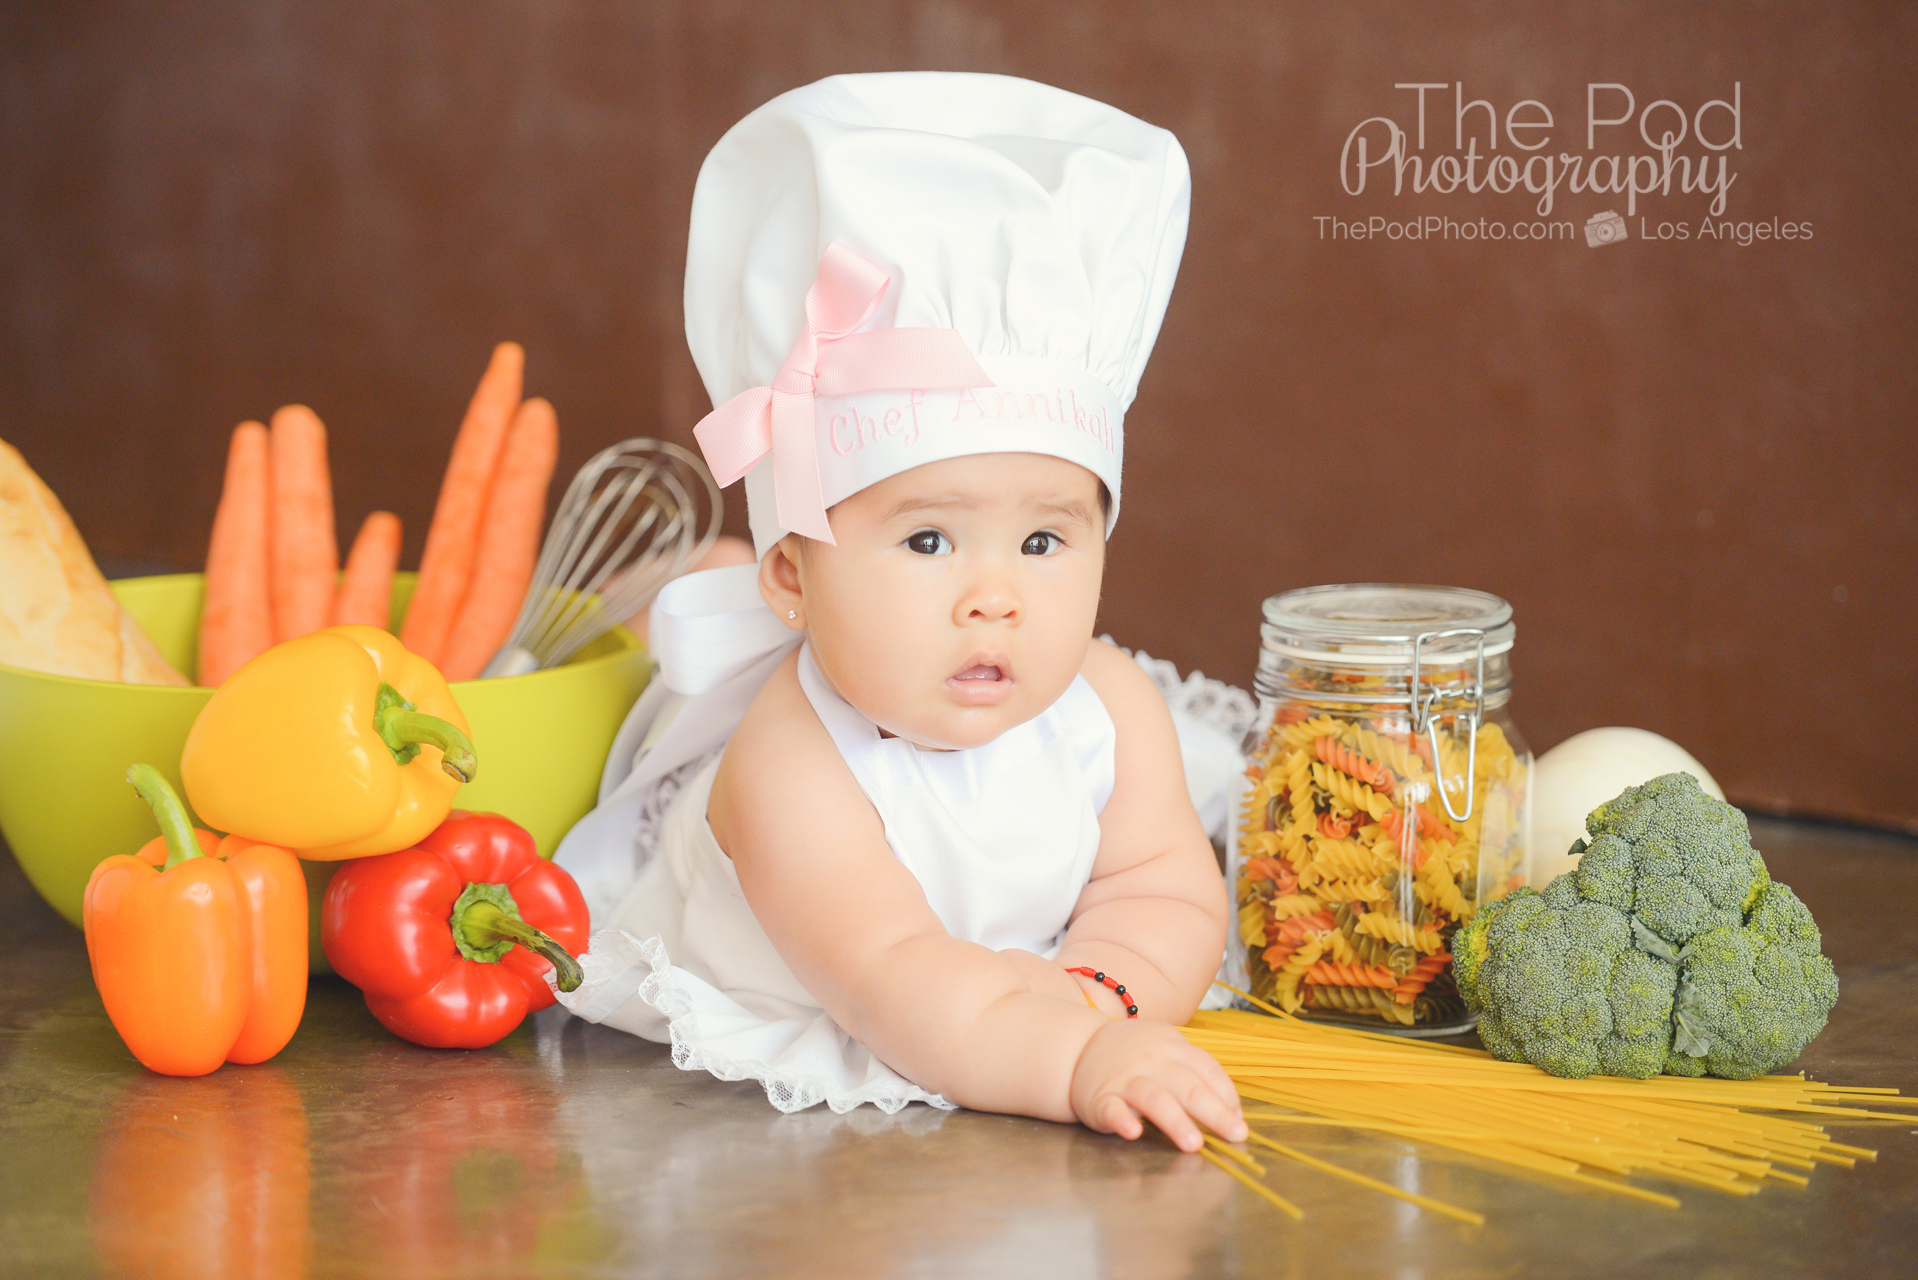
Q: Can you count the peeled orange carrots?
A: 5